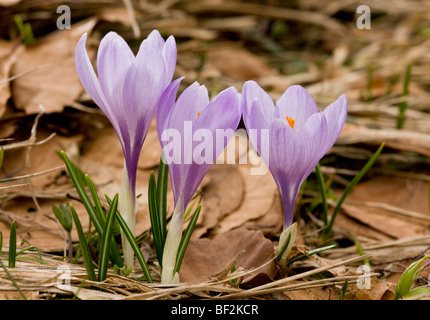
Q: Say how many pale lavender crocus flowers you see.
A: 3